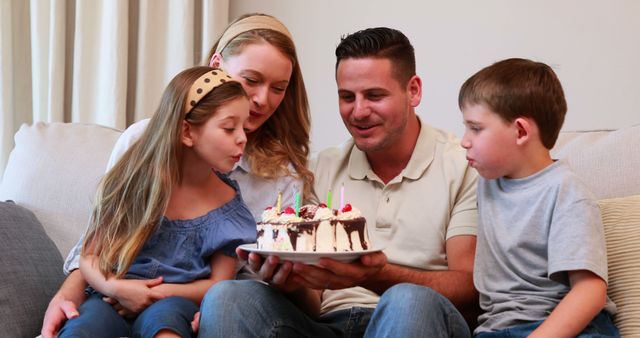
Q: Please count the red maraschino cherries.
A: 4